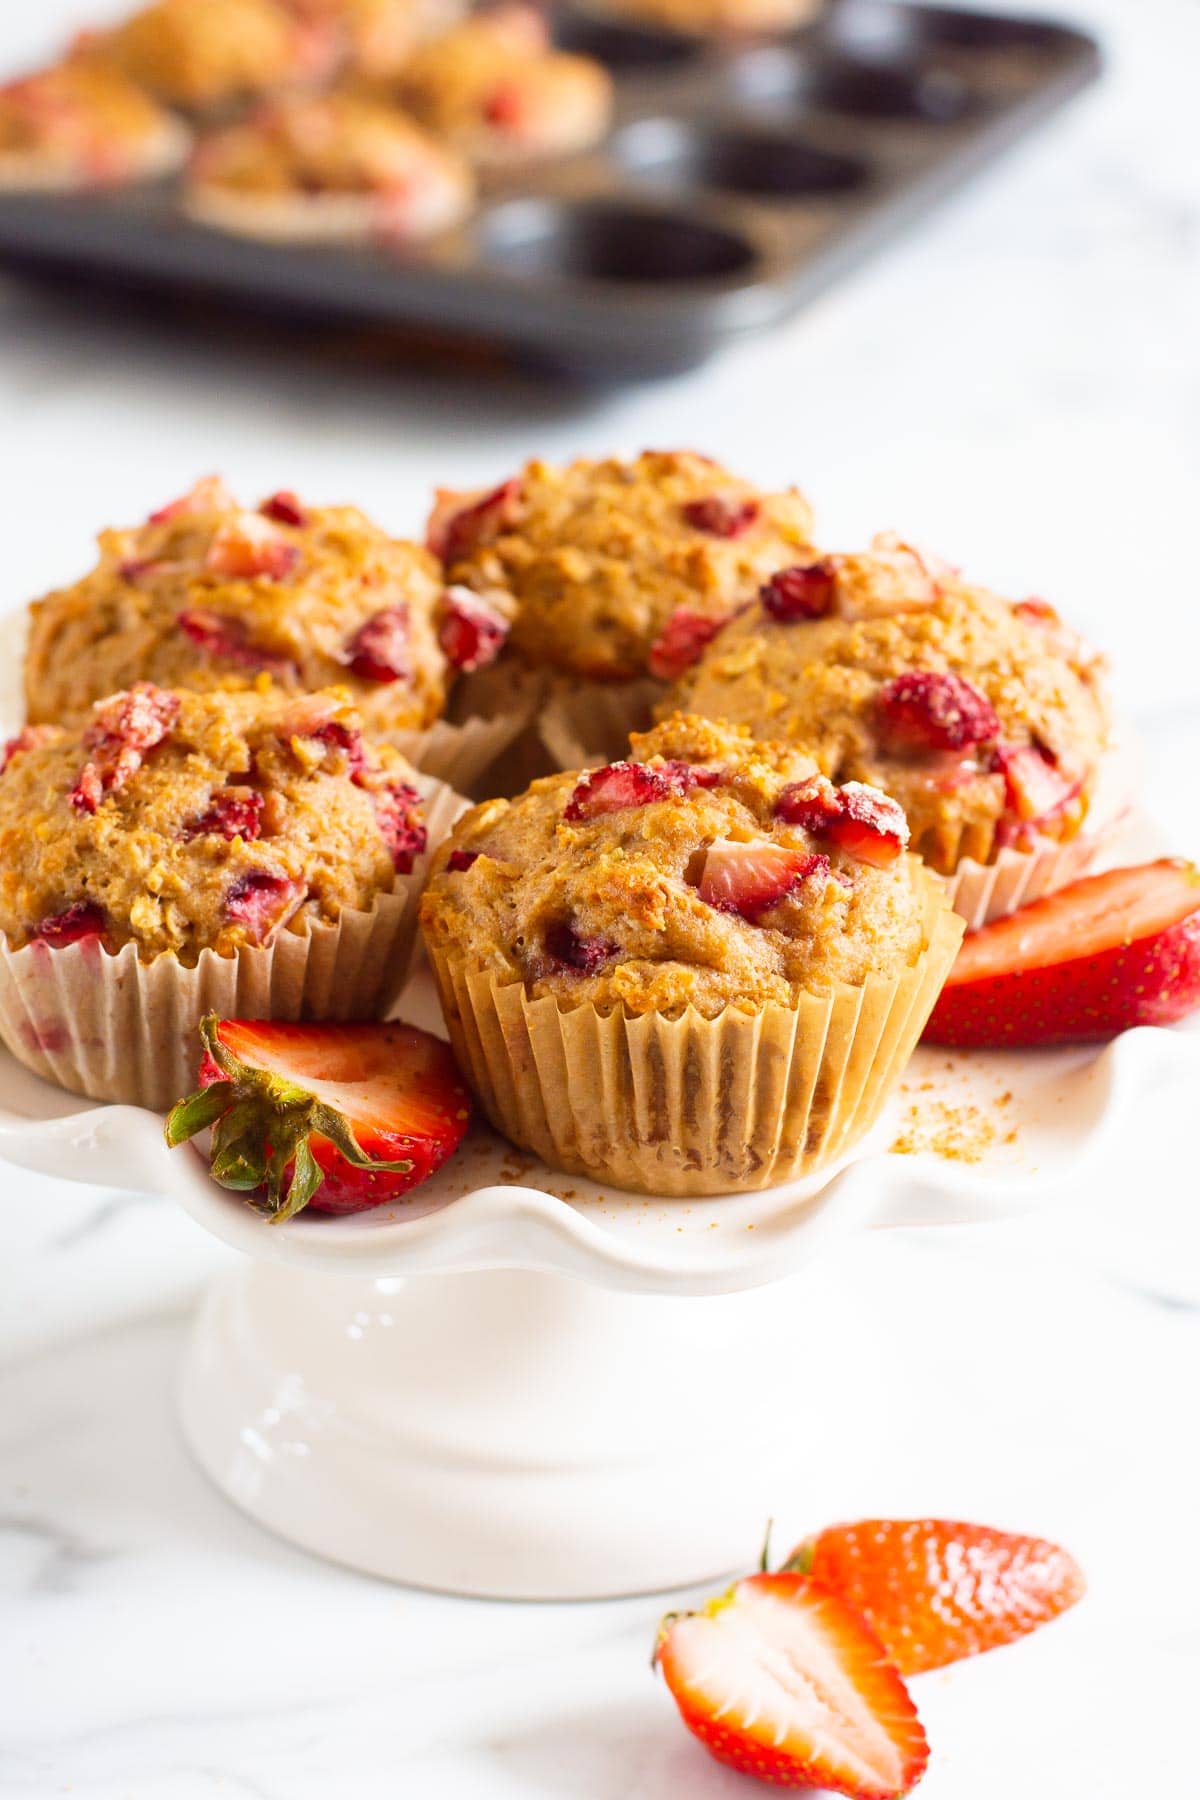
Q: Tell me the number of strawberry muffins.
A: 11